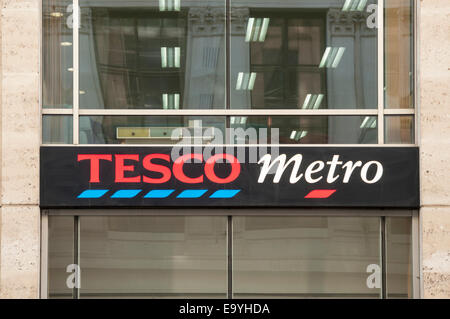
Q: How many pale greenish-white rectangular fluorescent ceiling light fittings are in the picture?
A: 11